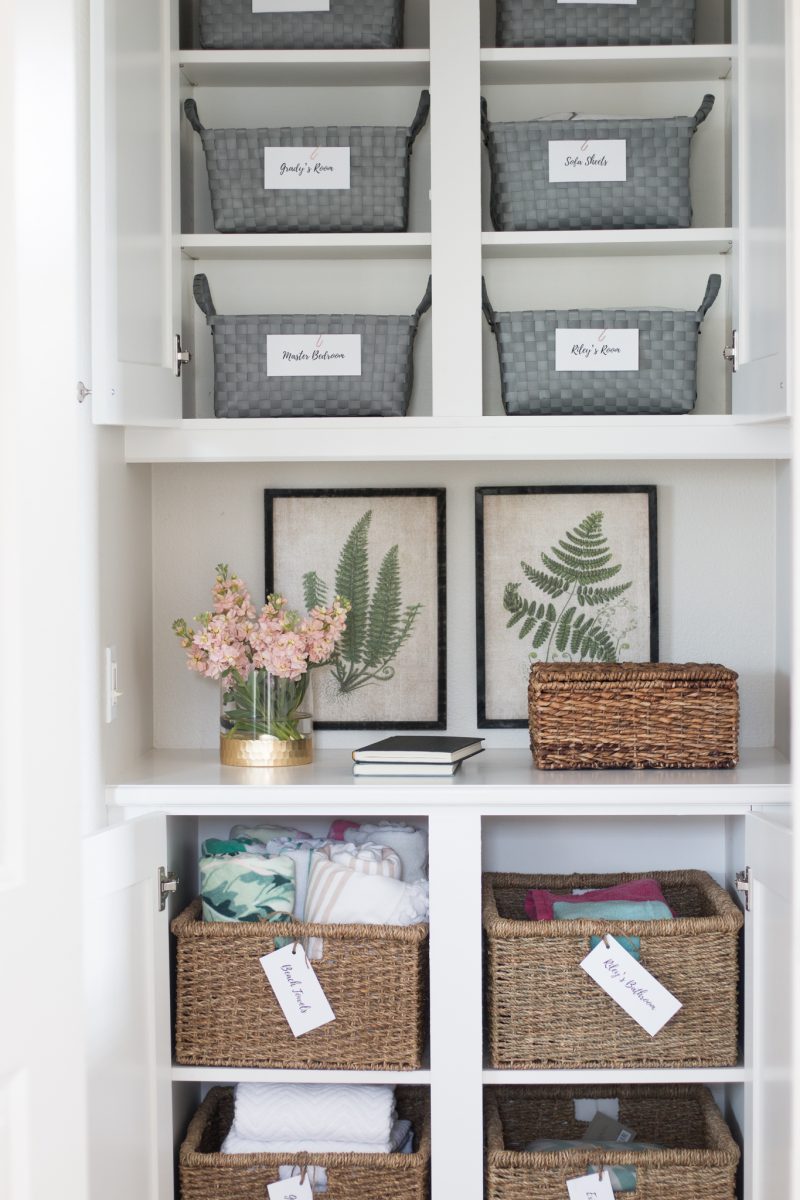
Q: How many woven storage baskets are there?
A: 11